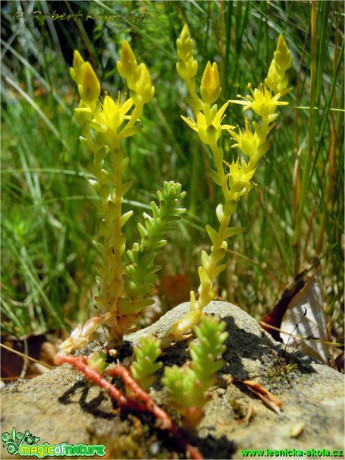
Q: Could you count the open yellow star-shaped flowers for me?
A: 5